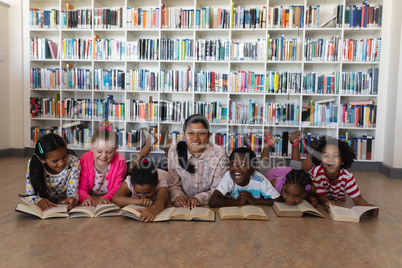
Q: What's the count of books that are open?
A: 7